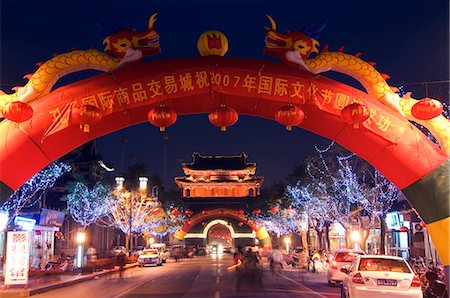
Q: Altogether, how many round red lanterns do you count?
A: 7